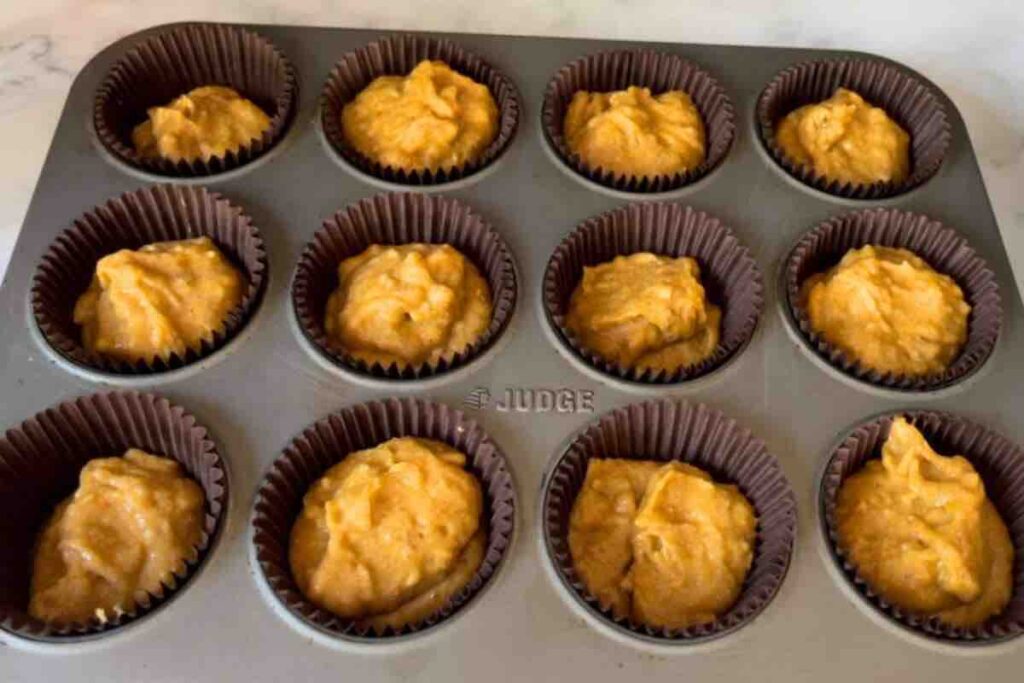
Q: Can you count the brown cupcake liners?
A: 12